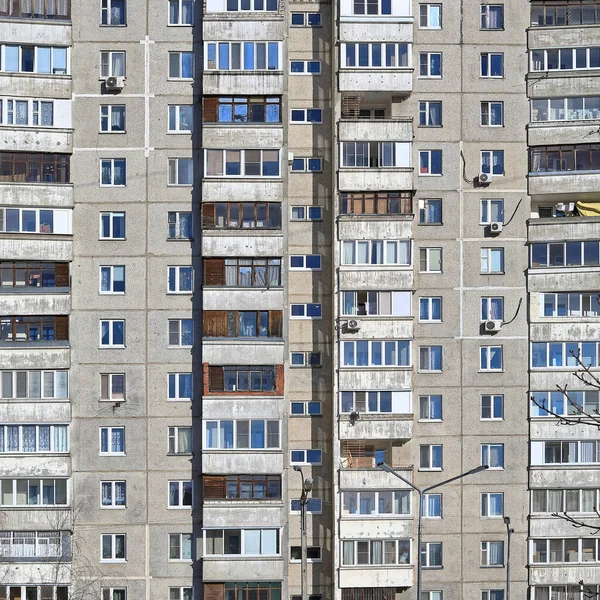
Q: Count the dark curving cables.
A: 3